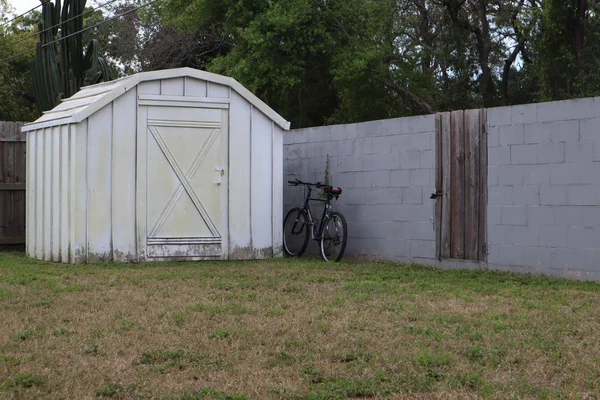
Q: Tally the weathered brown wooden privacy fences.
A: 1